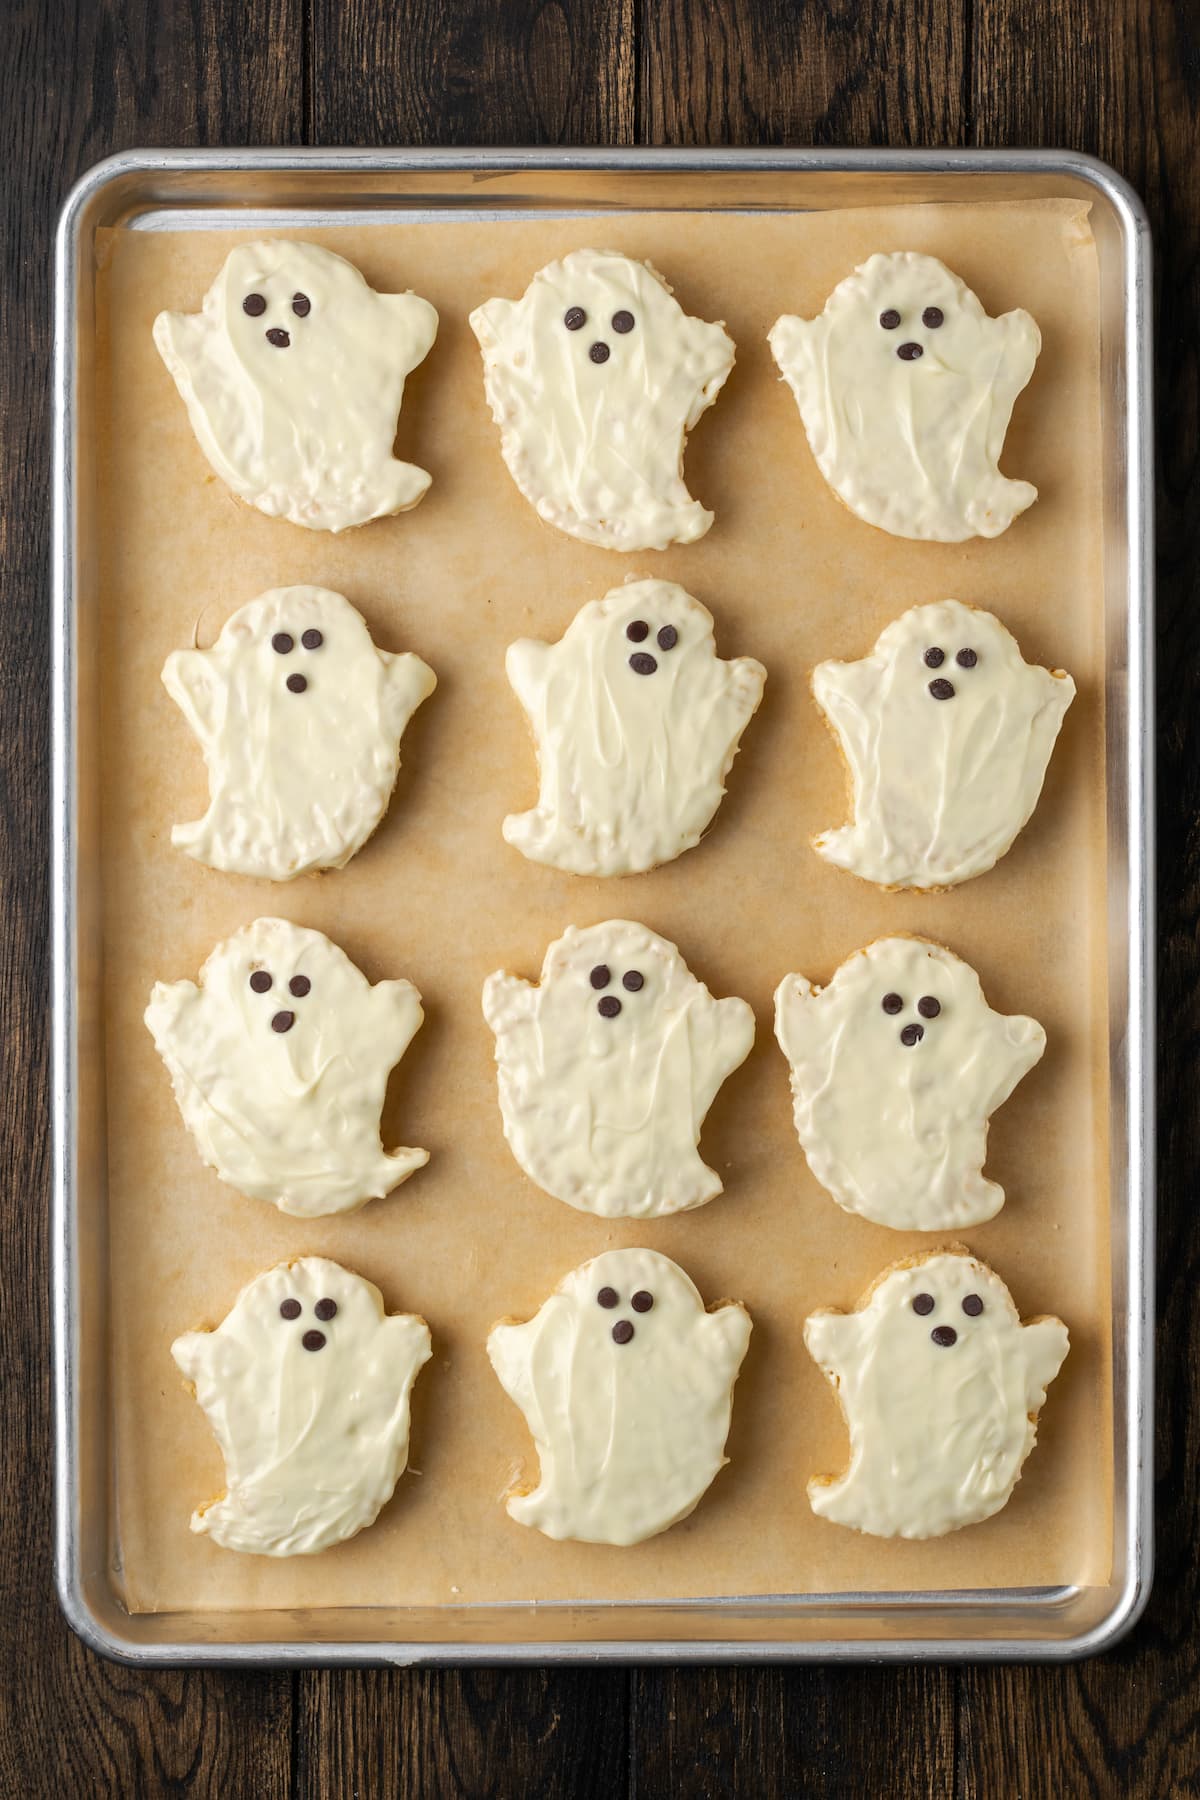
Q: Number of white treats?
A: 12